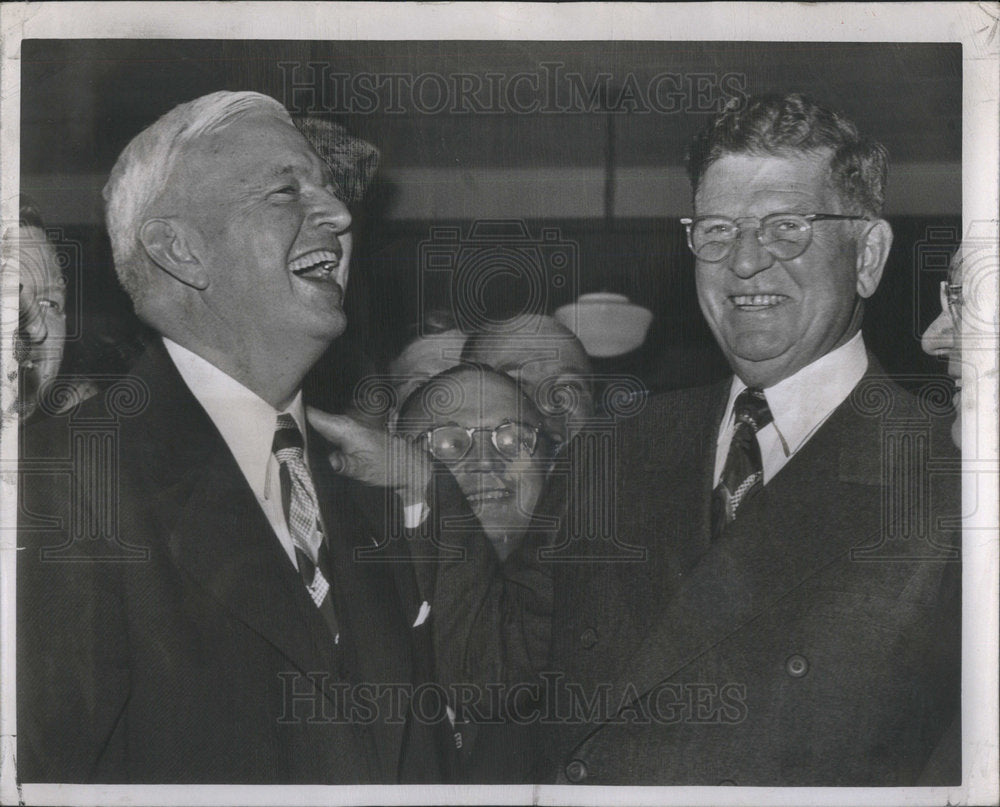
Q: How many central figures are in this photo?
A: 2